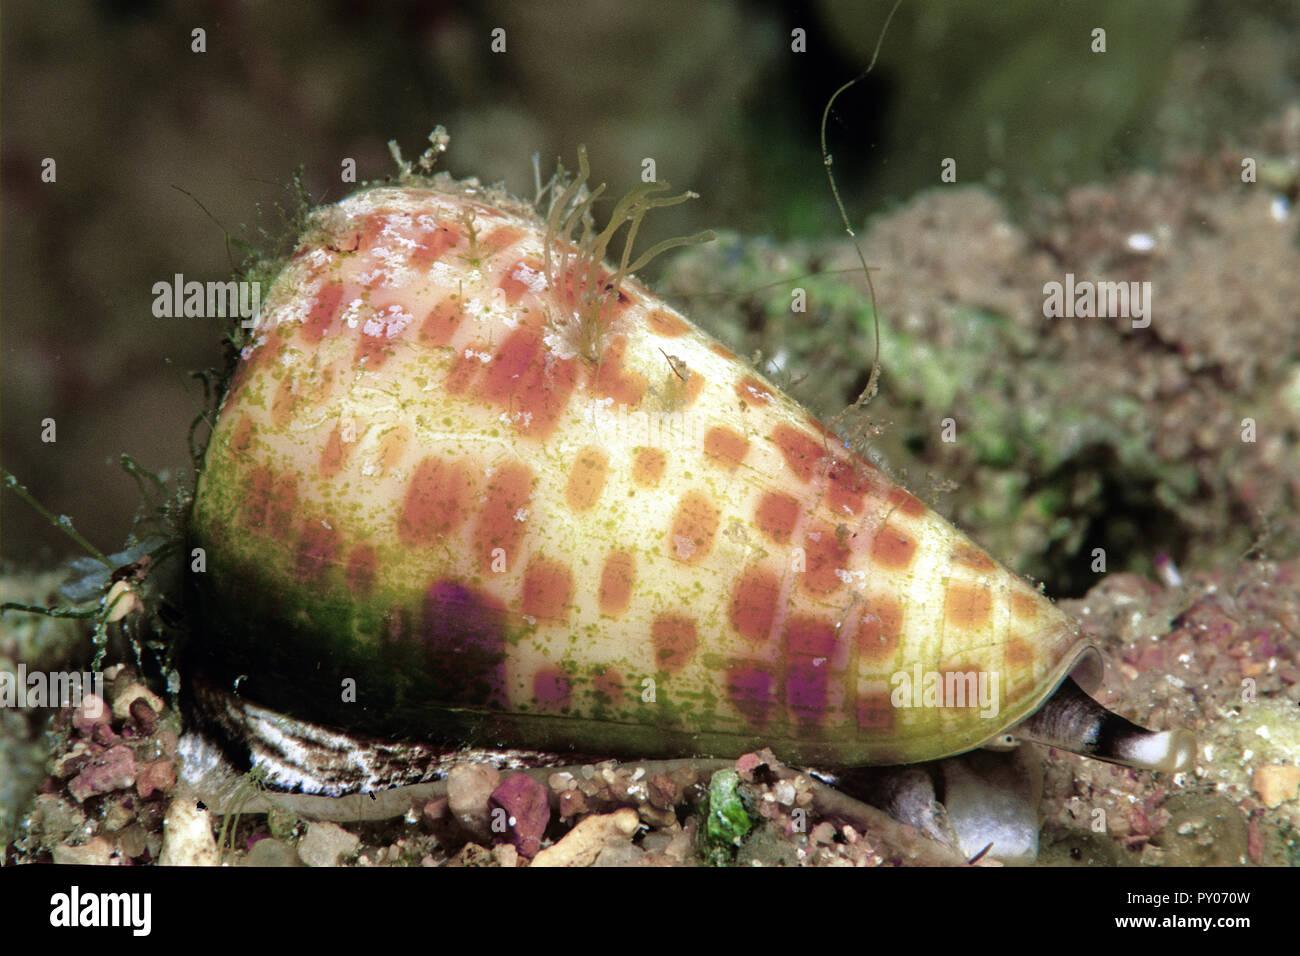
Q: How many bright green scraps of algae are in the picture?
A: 1